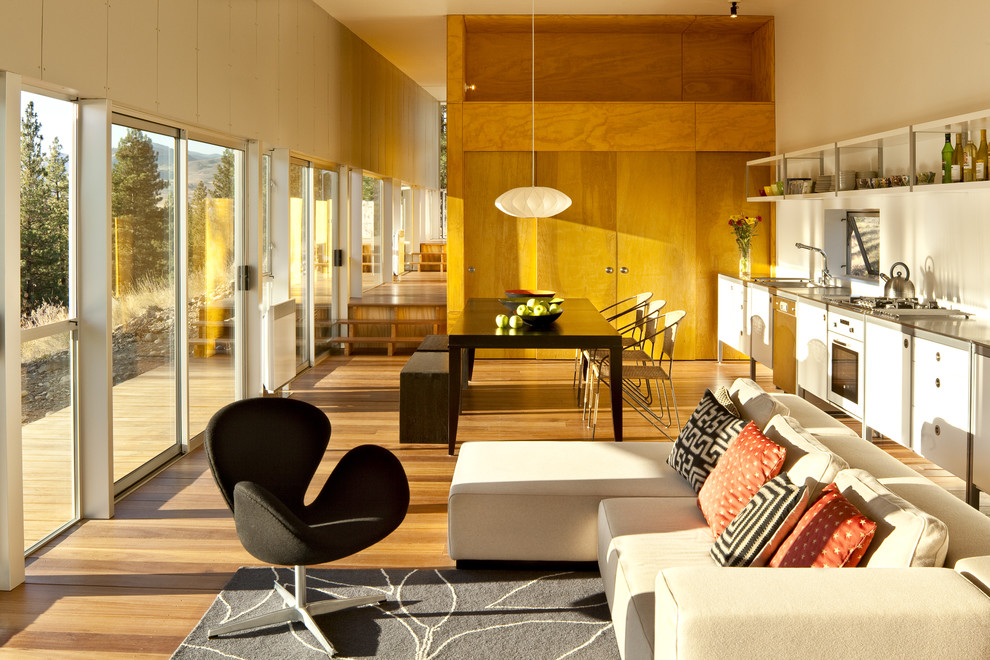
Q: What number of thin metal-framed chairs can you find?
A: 3